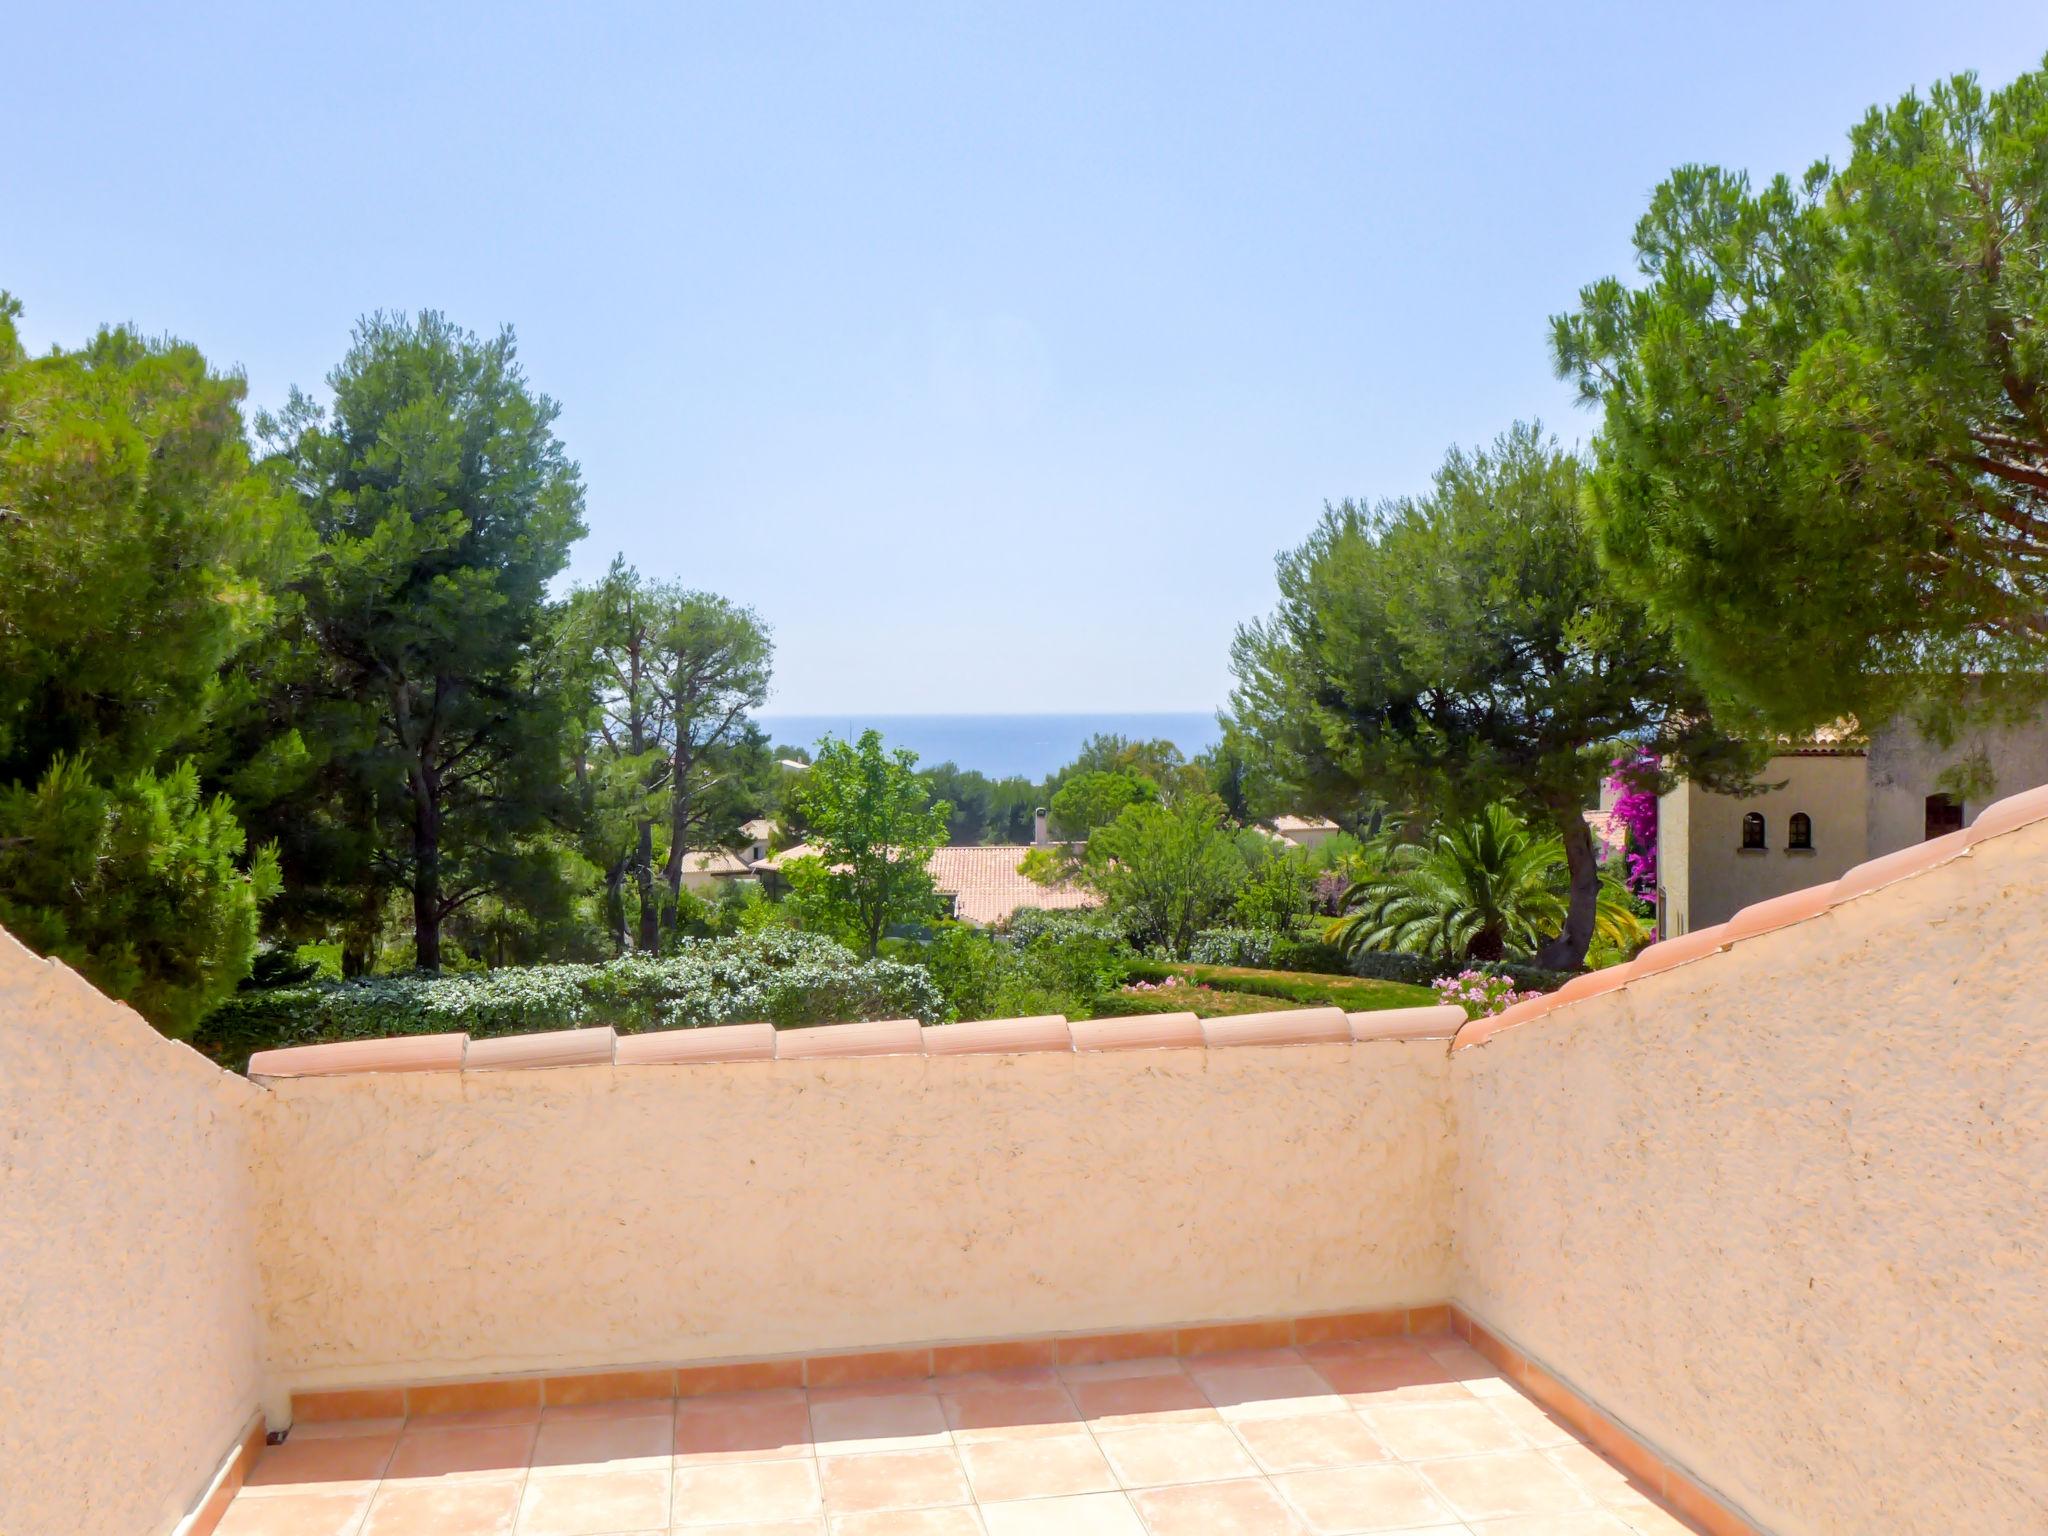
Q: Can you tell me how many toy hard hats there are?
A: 0